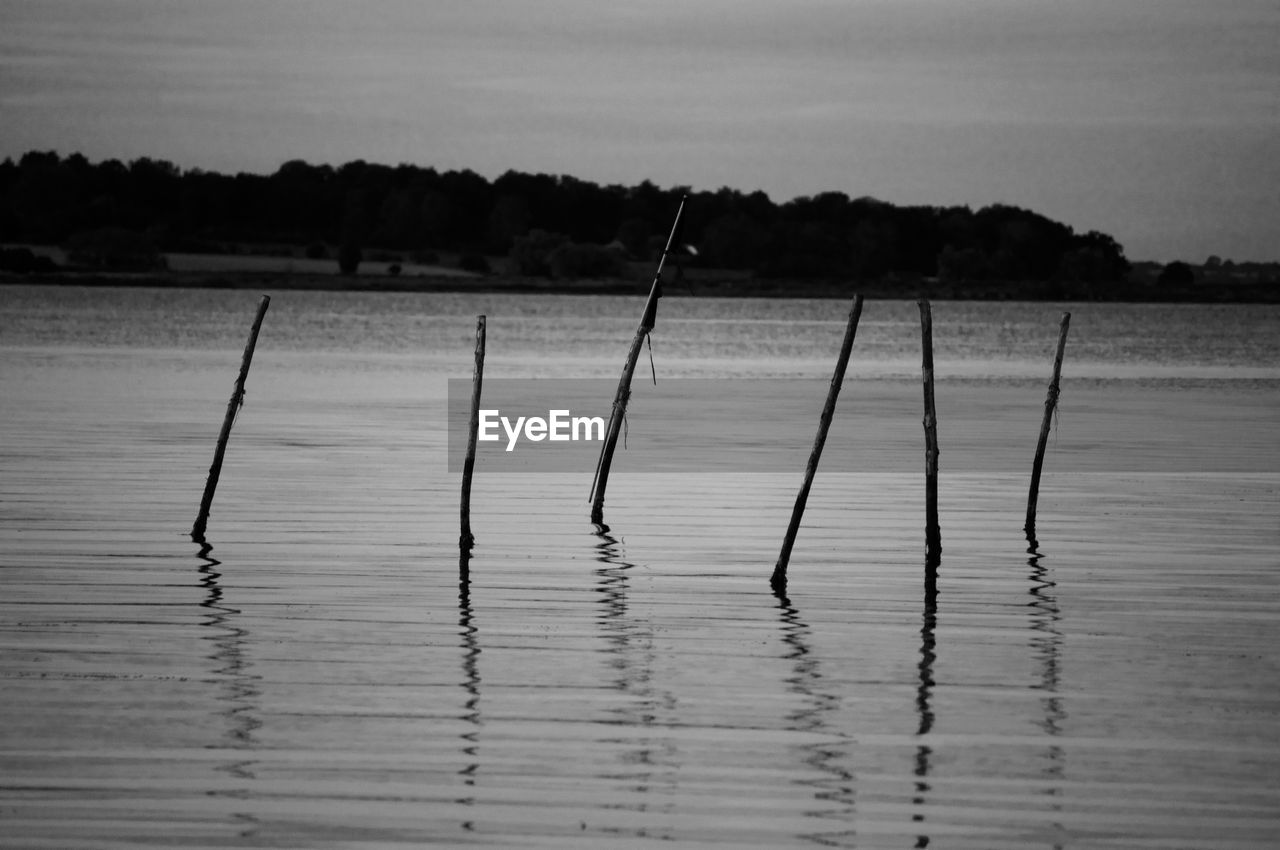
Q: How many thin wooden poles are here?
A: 6